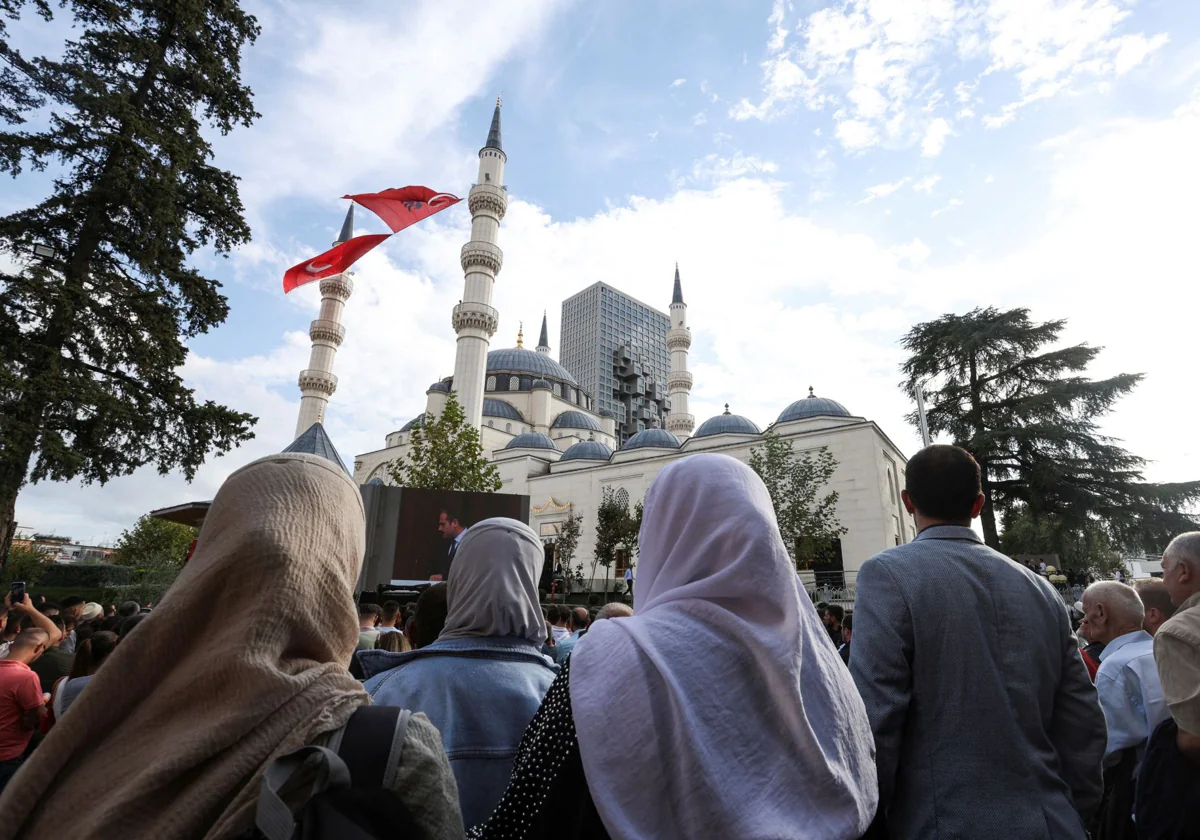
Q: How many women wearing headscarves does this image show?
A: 3